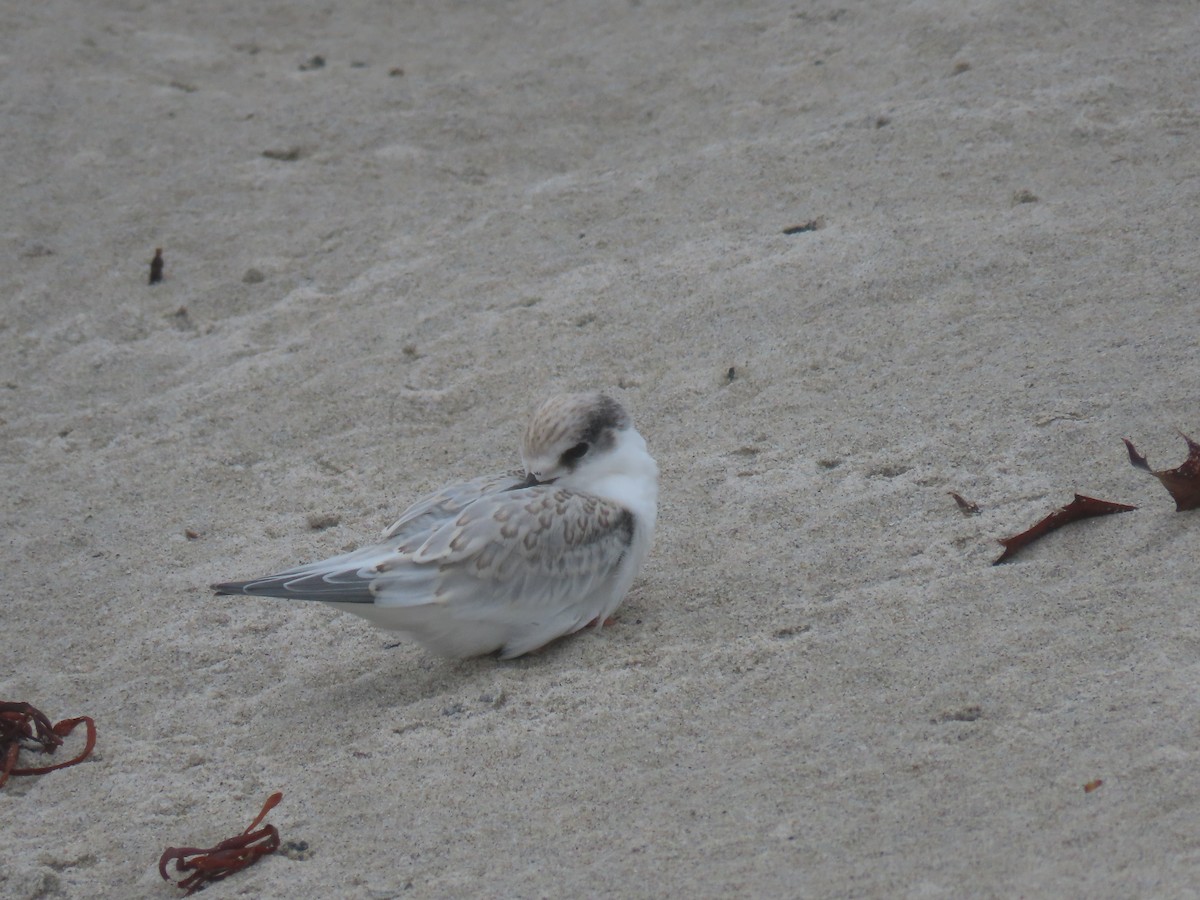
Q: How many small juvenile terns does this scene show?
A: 1